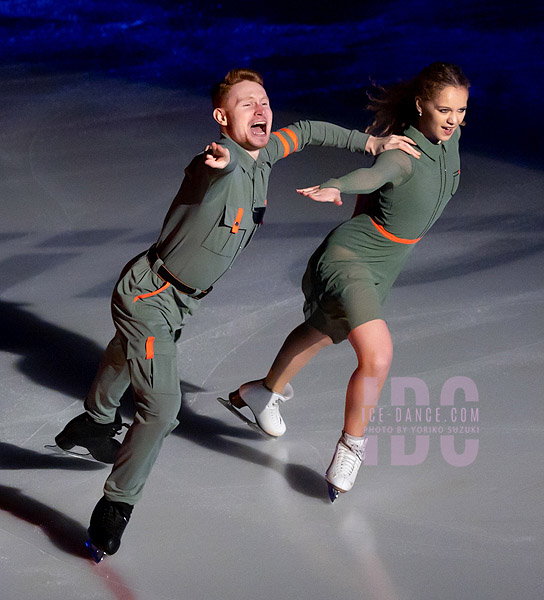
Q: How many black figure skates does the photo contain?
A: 2